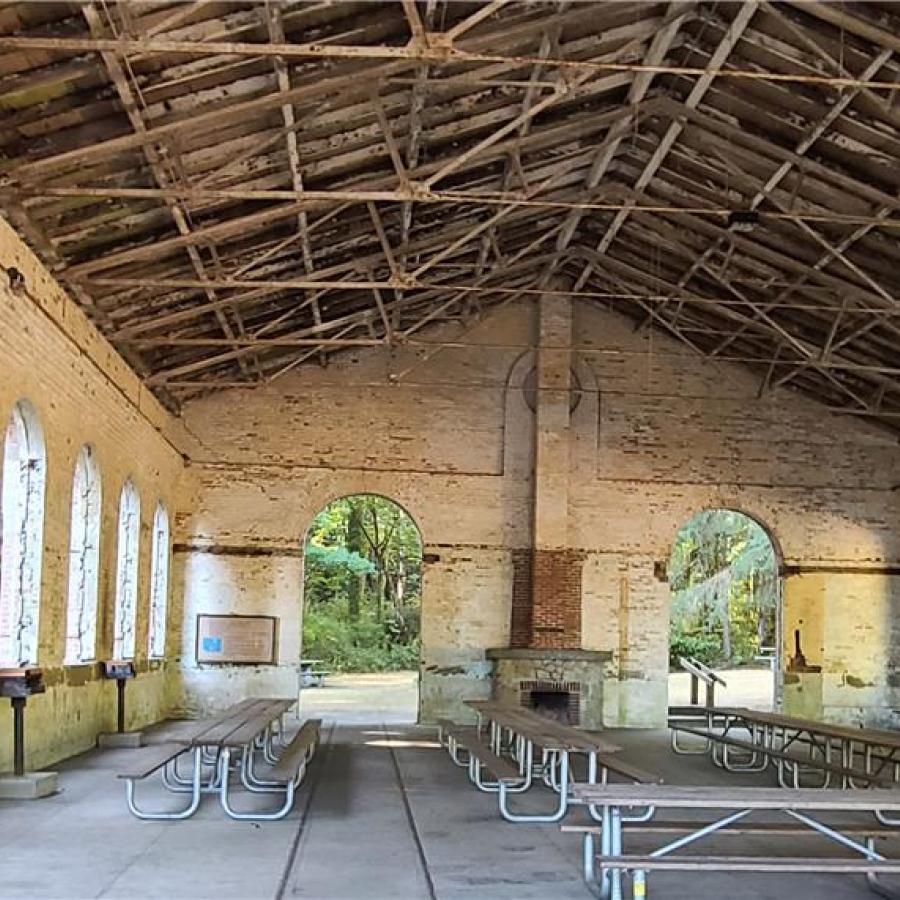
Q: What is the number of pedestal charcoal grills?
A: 2